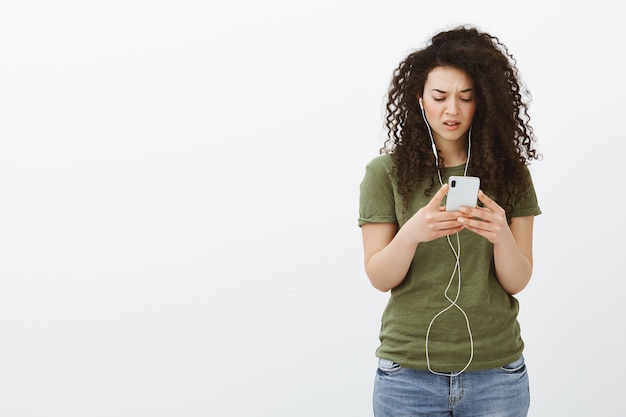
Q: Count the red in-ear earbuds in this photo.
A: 0